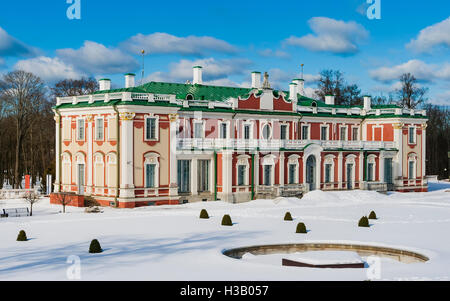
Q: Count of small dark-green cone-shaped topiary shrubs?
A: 8